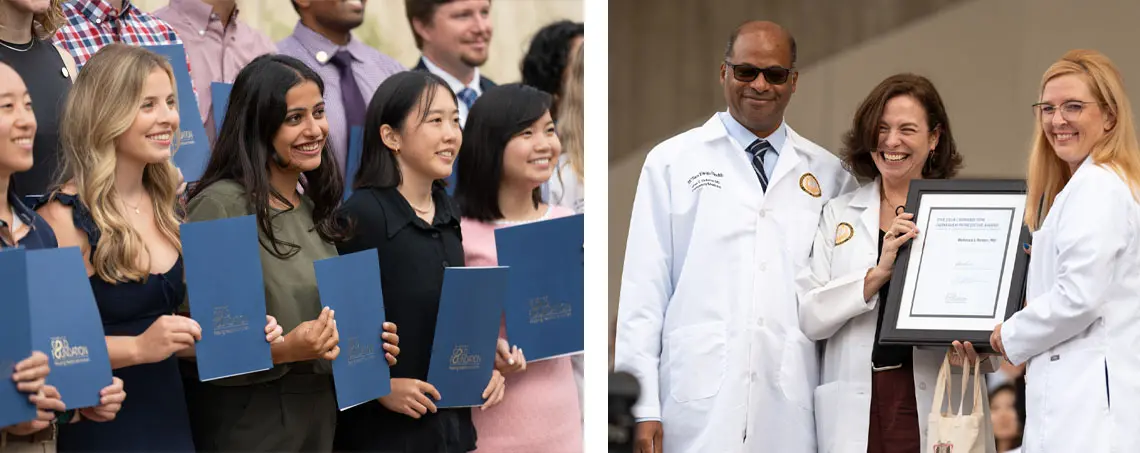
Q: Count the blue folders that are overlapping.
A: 4